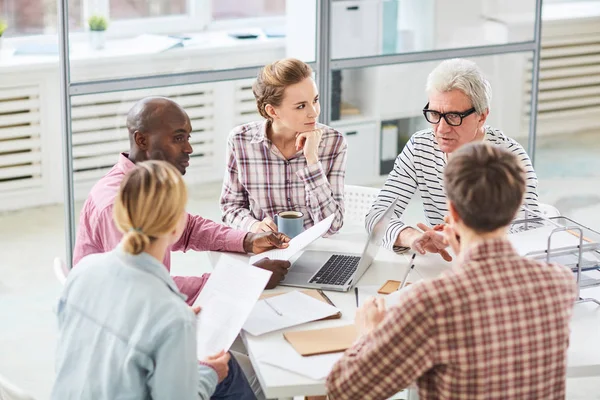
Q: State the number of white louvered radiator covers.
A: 4